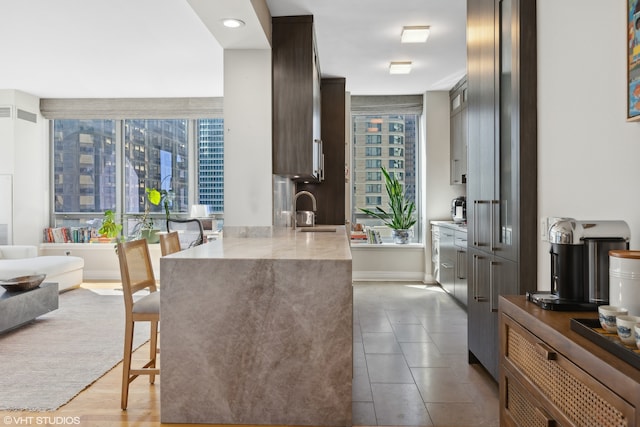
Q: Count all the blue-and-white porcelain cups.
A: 3